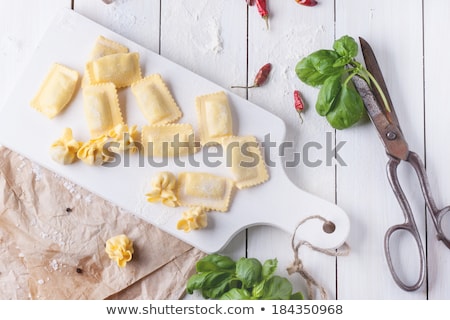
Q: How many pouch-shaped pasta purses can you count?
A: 6